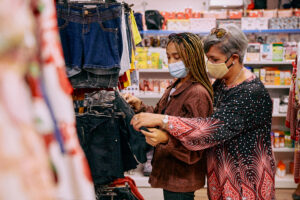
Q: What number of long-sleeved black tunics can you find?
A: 1